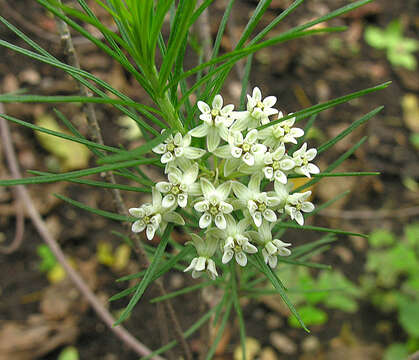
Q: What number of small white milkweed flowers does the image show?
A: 15